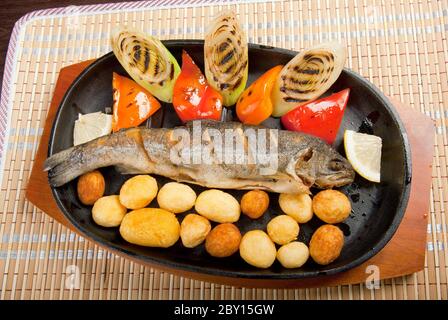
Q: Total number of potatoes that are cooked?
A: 15